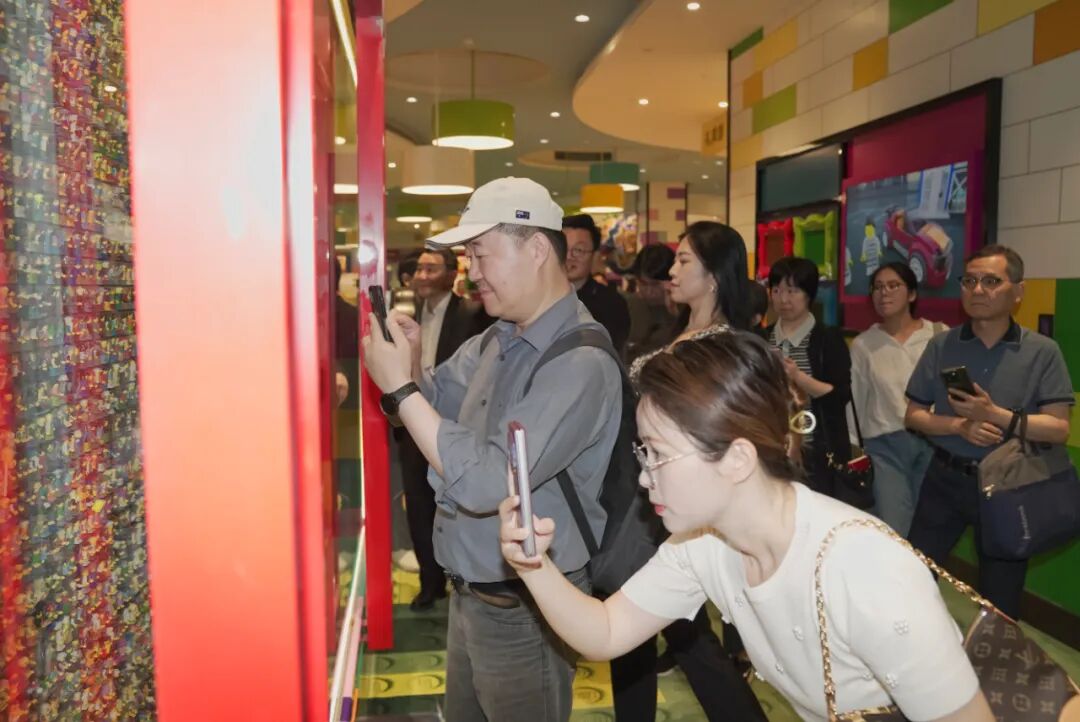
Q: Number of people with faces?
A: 8